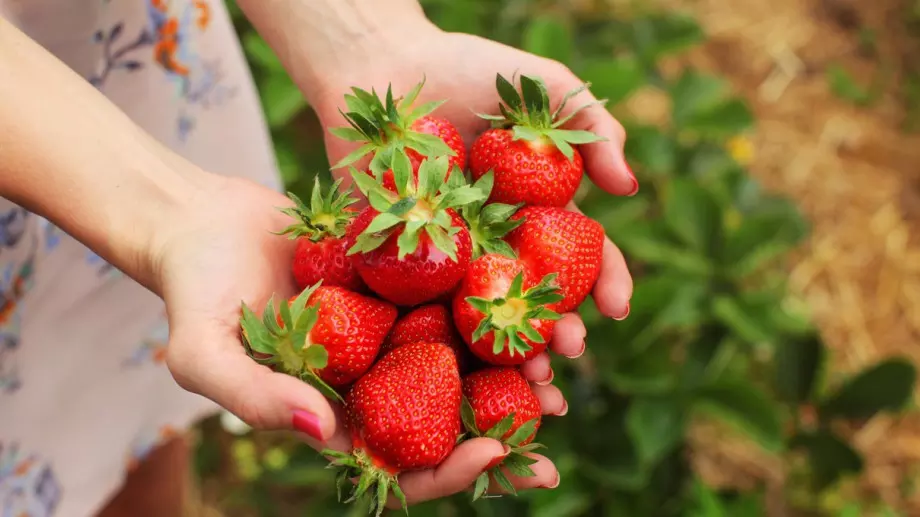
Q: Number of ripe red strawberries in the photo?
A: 10